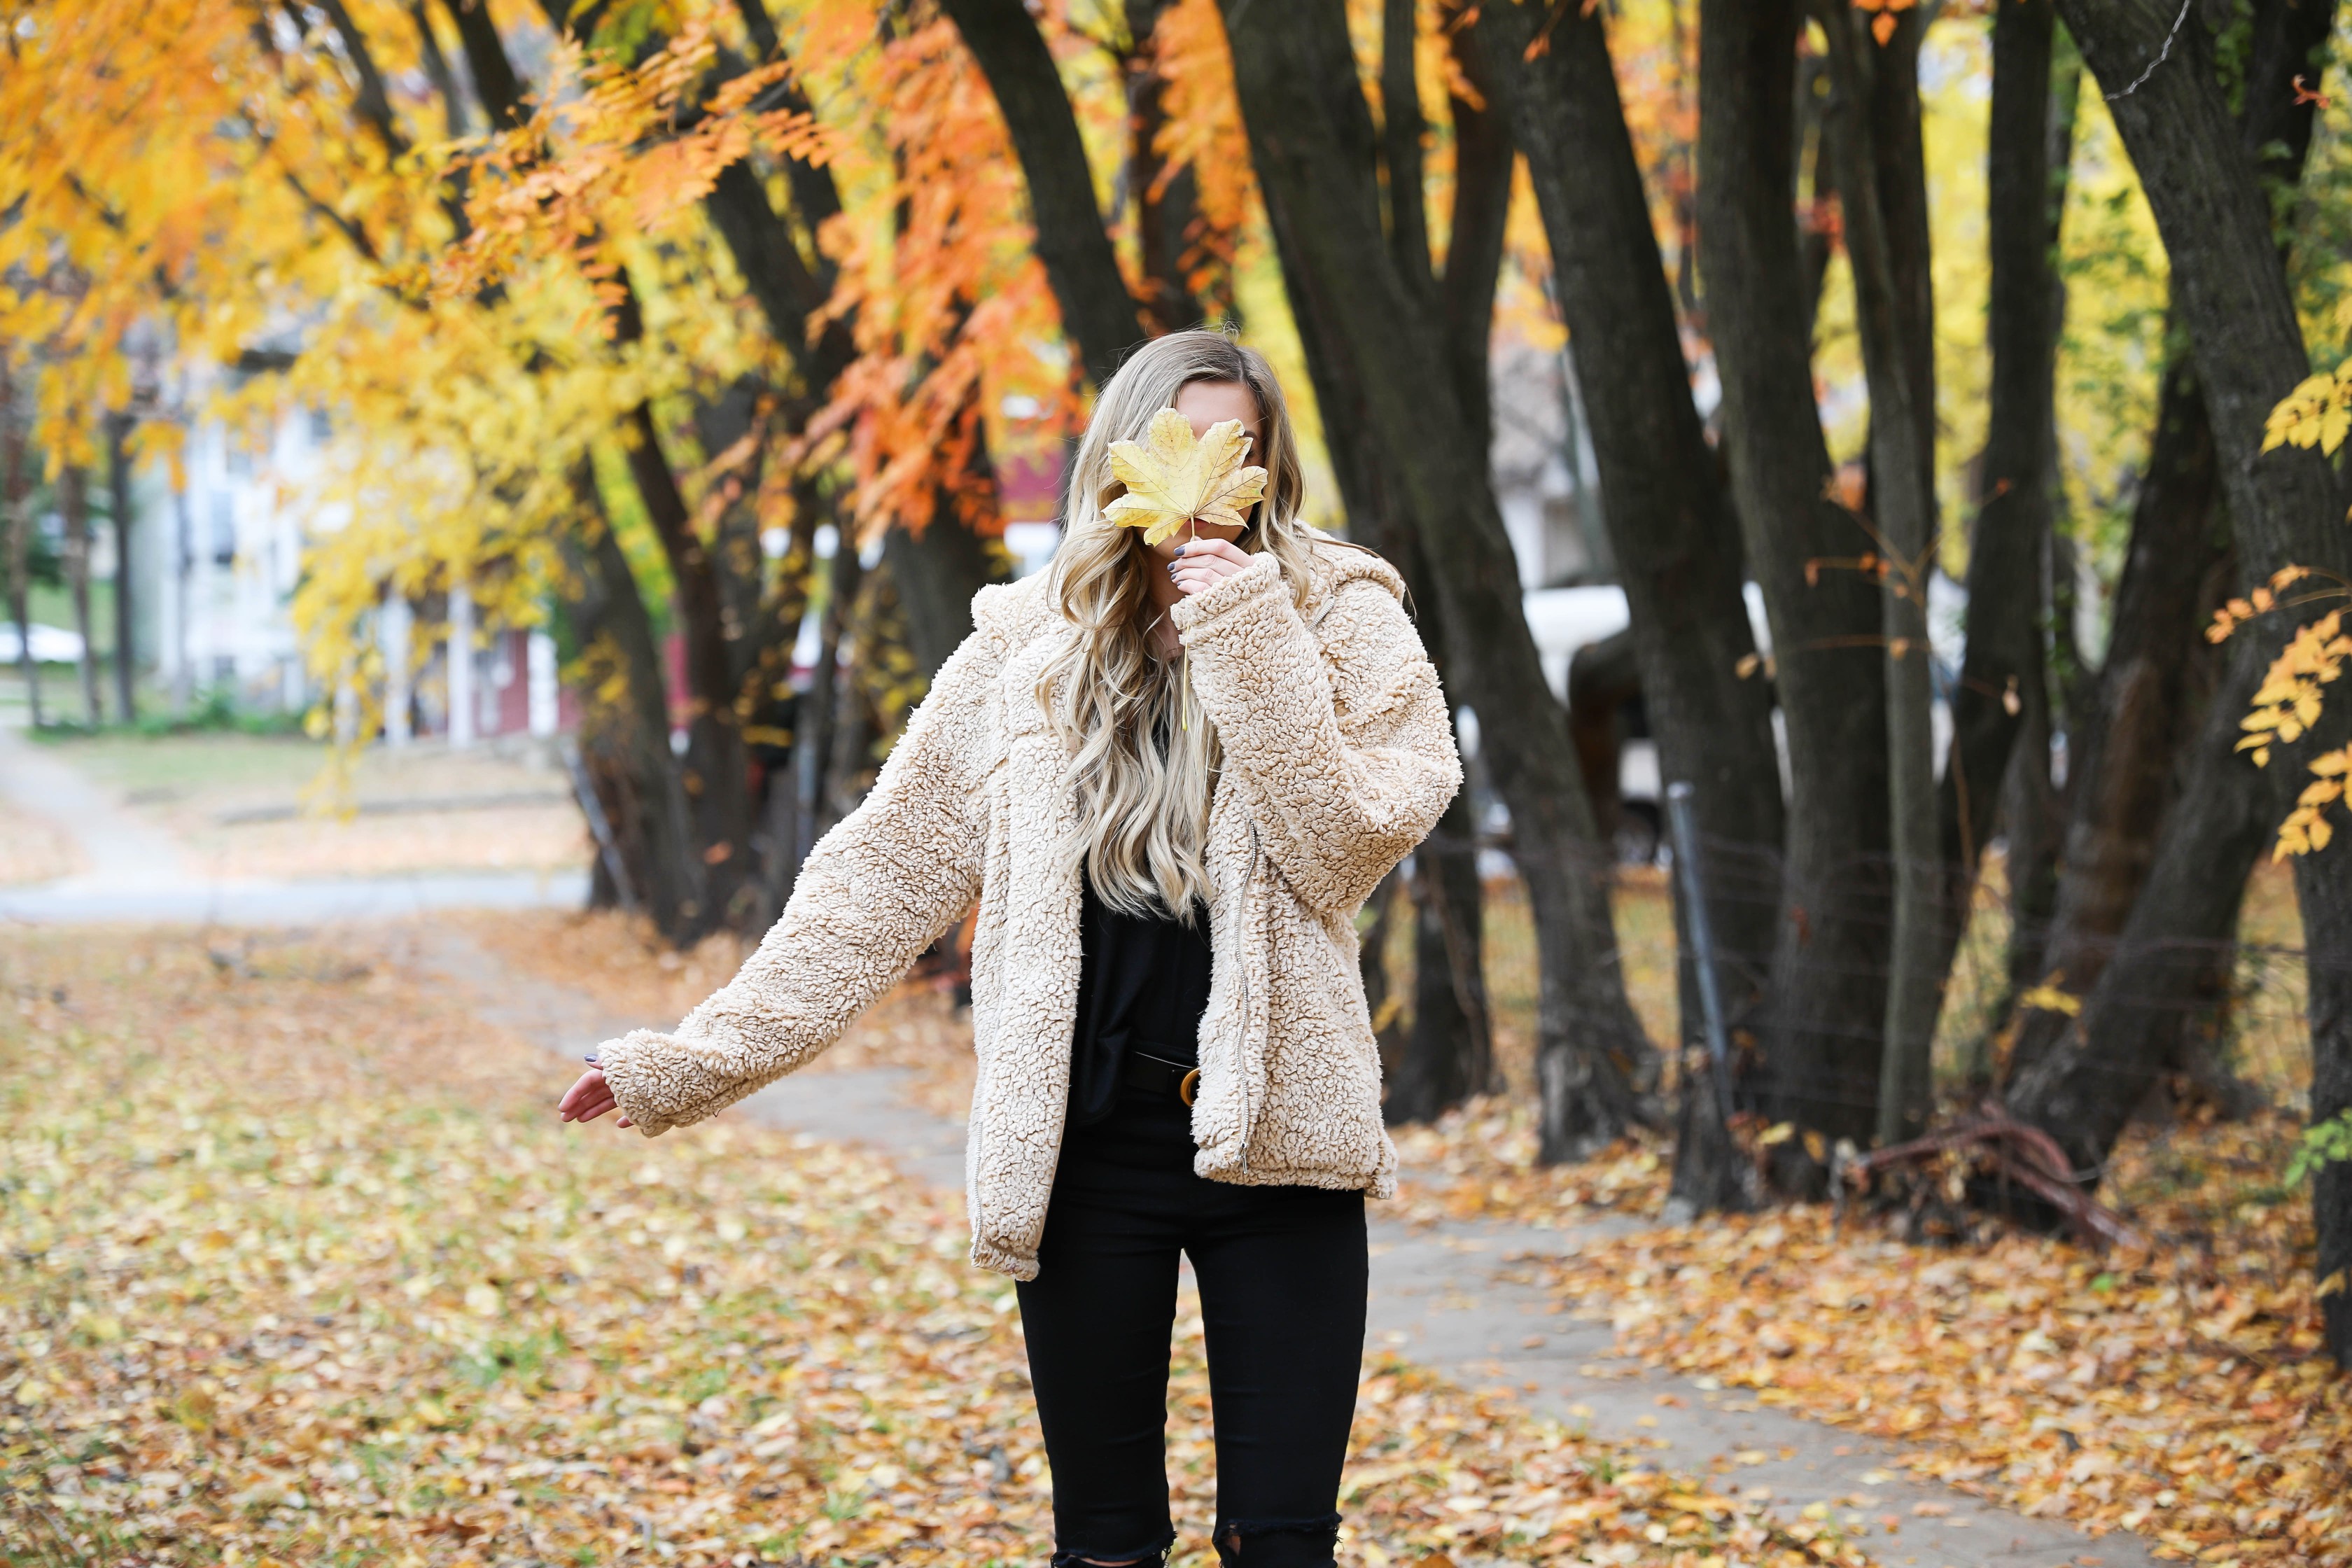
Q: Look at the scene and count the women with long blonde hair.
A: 1